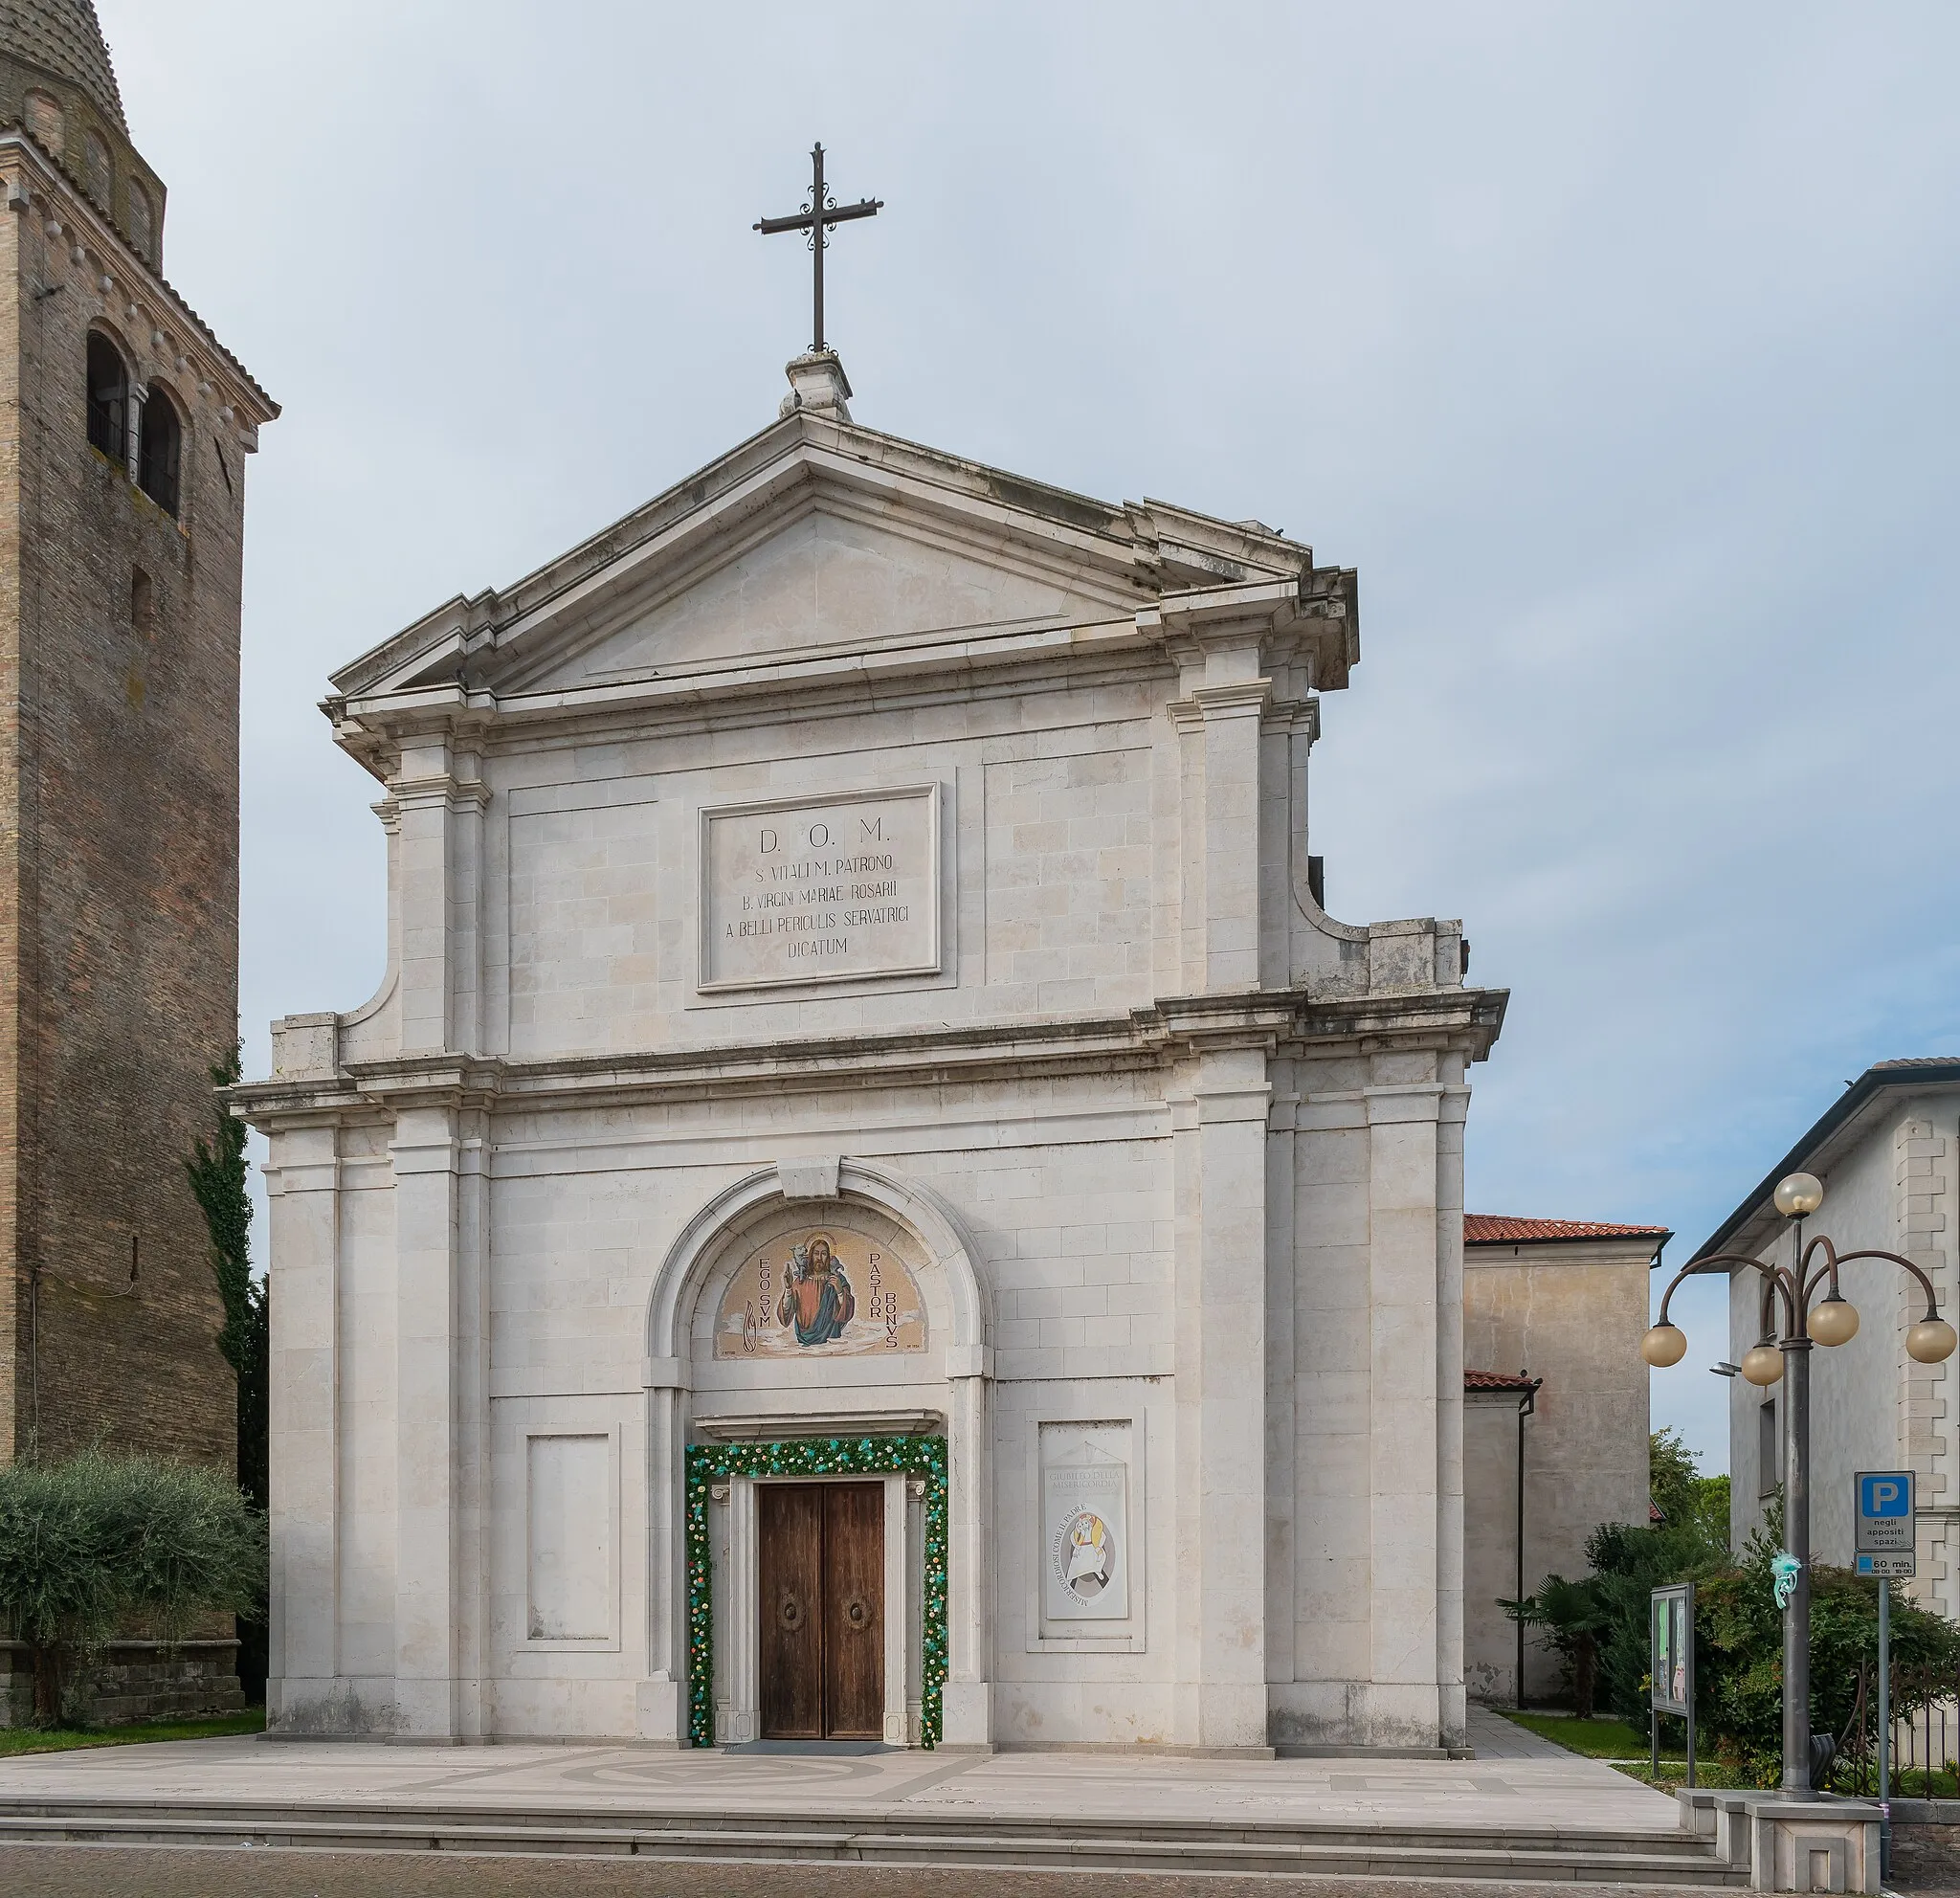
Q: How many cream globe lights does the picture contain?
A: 5